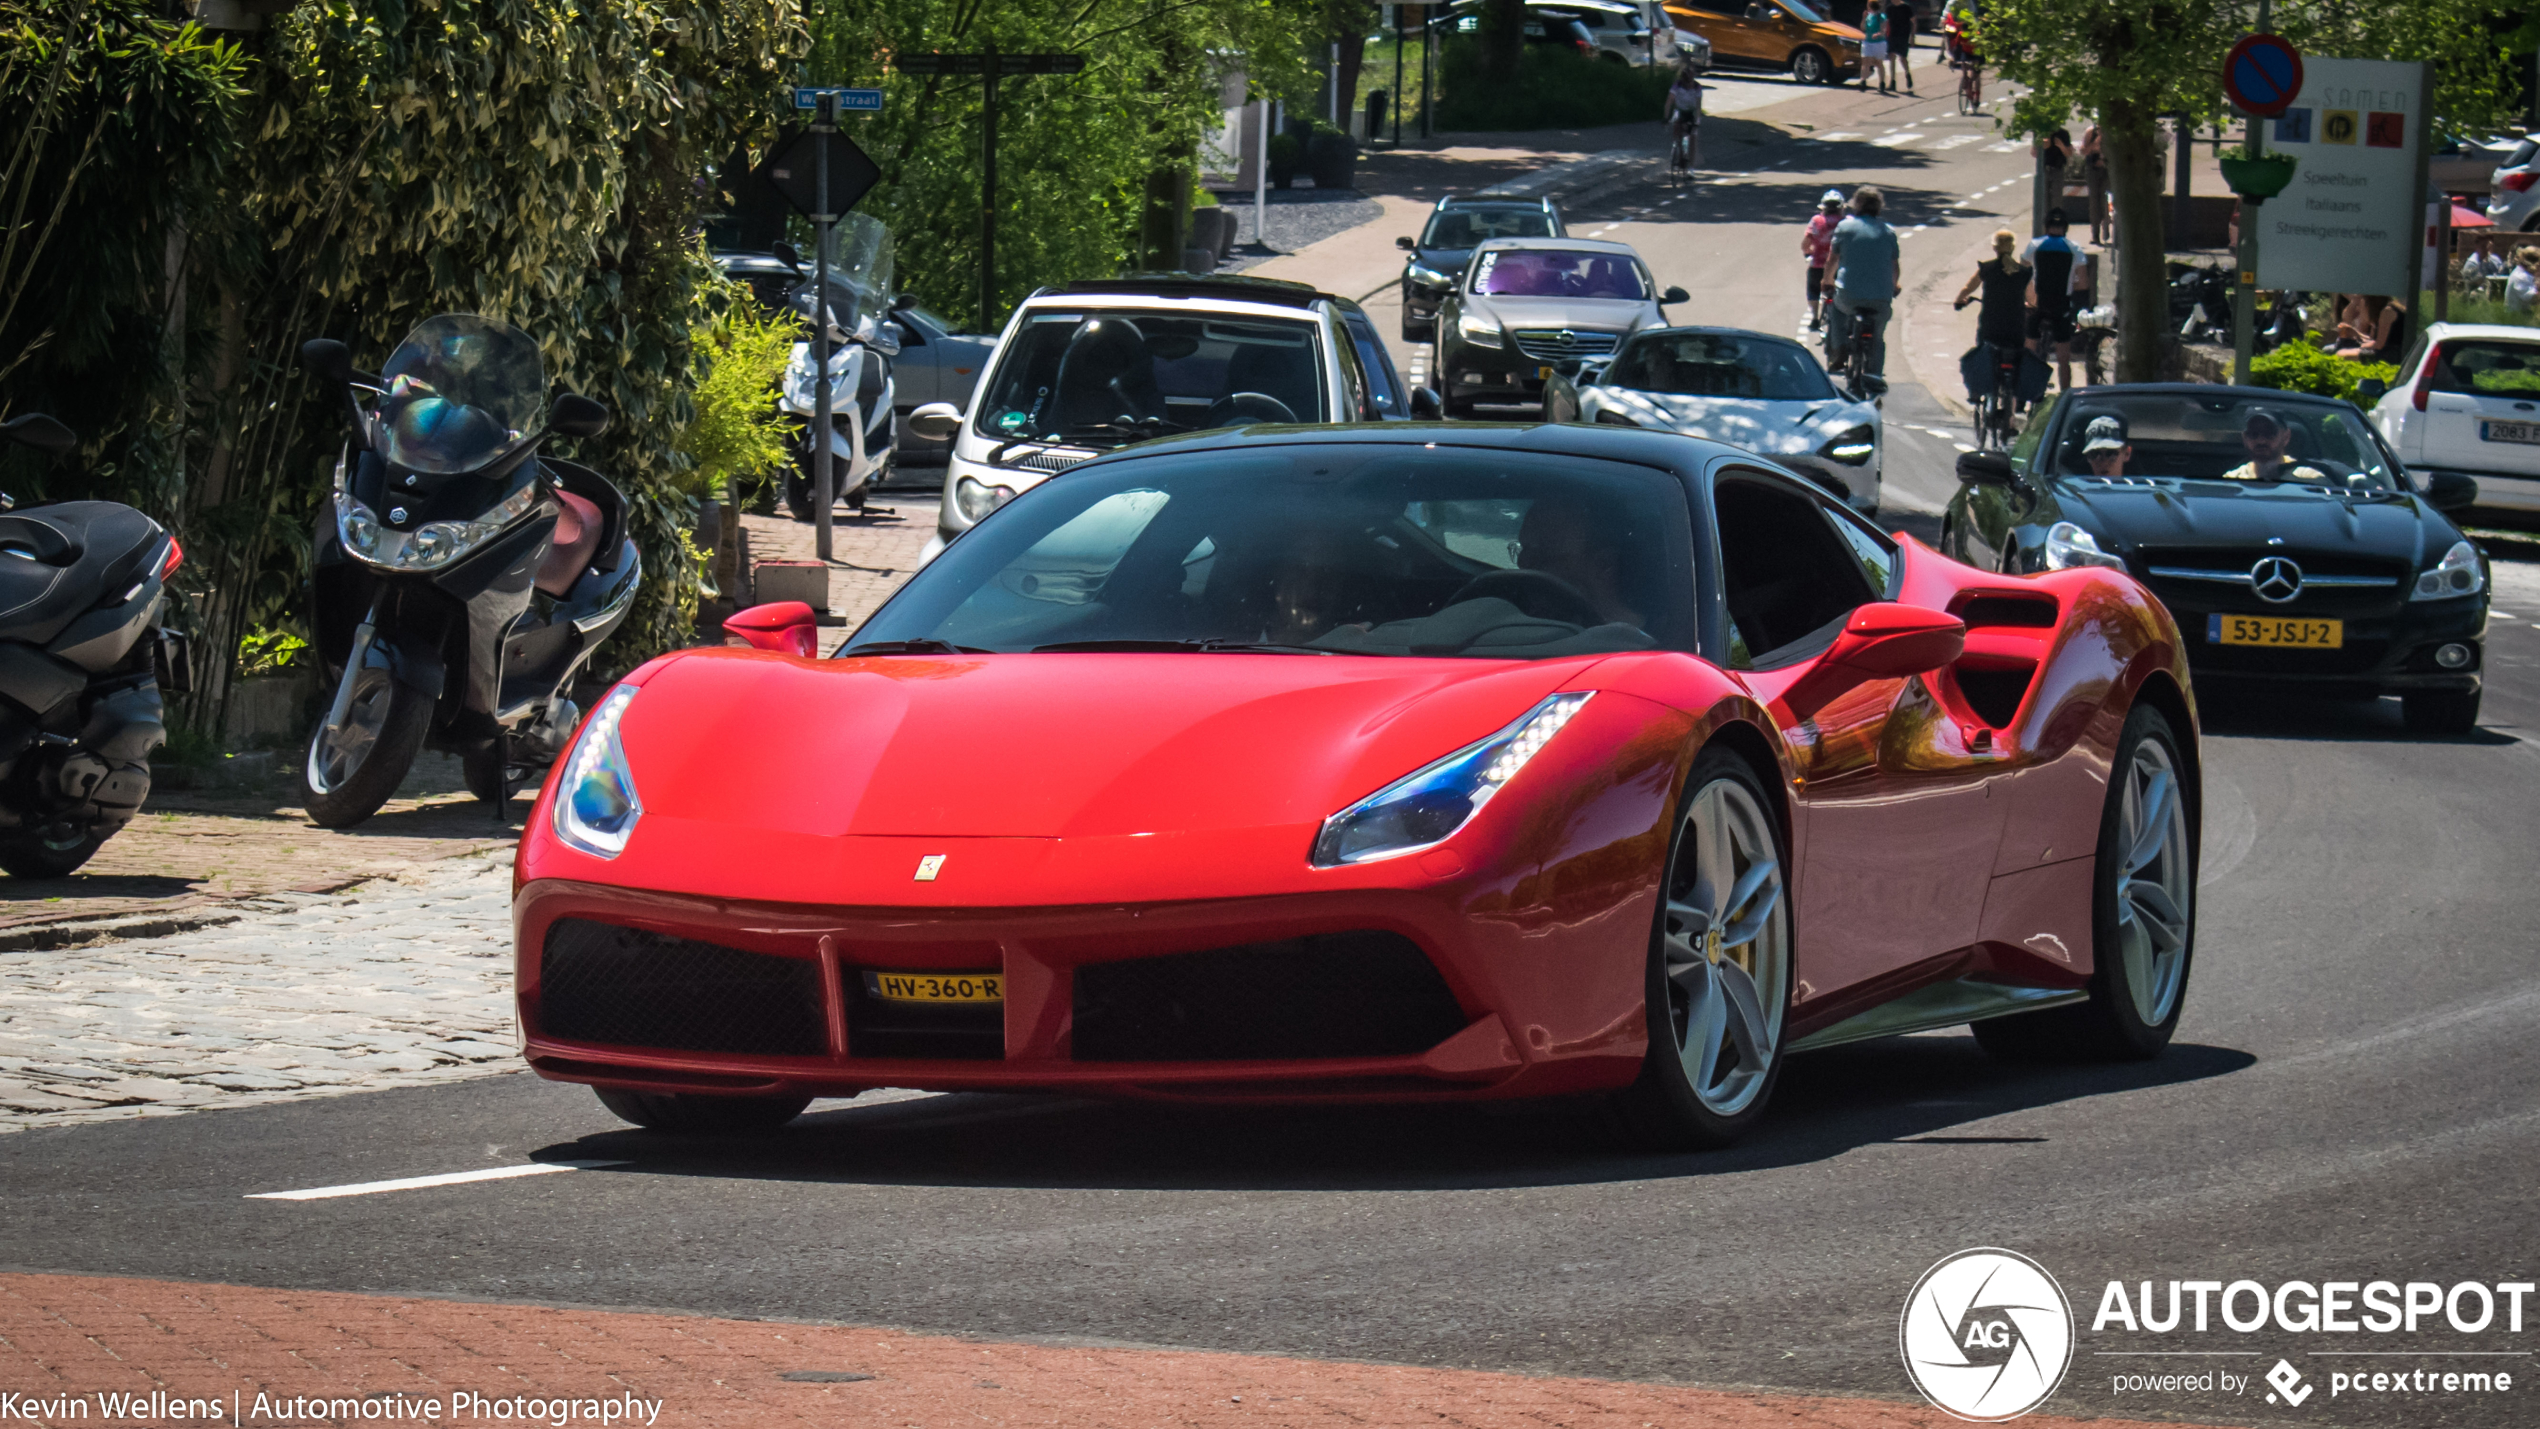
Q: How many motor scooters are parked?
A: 3